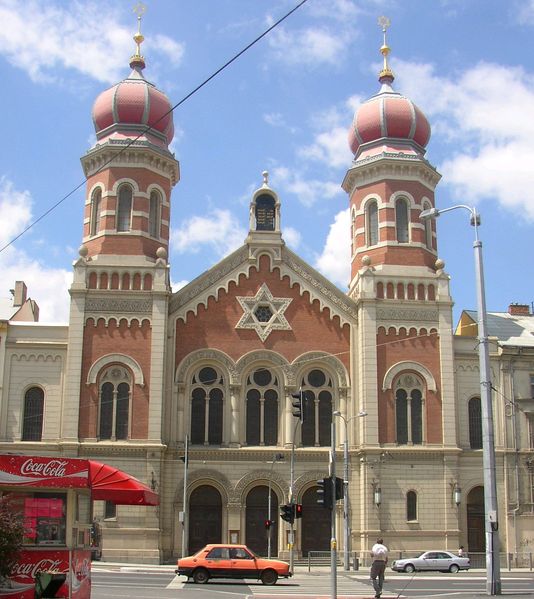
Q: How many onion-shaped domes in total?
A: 2